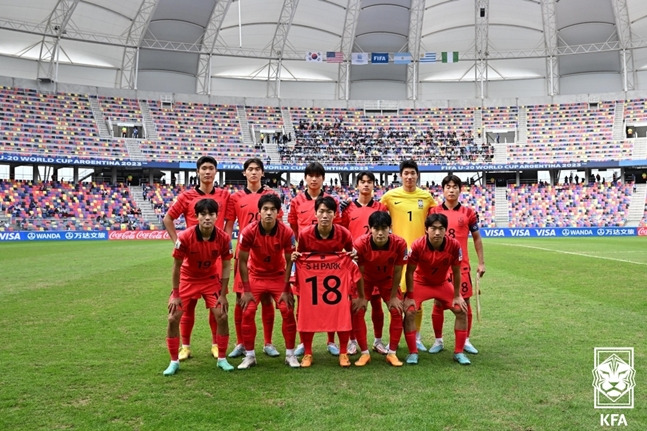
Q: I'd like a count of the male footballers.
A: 11